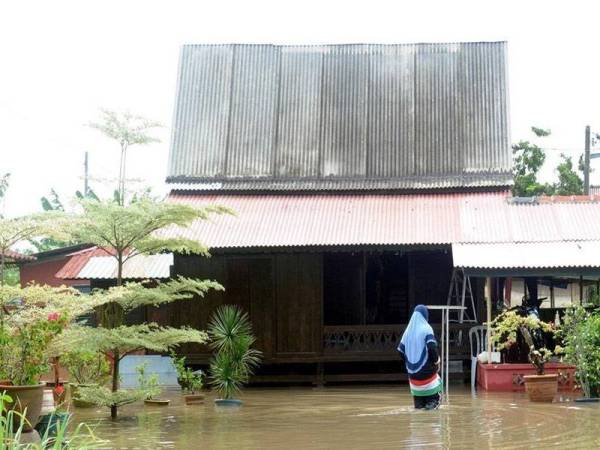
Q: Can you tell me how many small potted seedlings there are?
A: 2